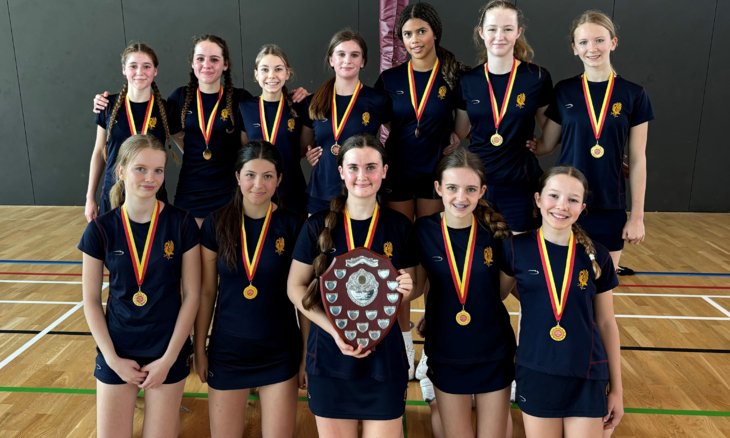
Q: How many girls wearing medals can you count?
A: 12